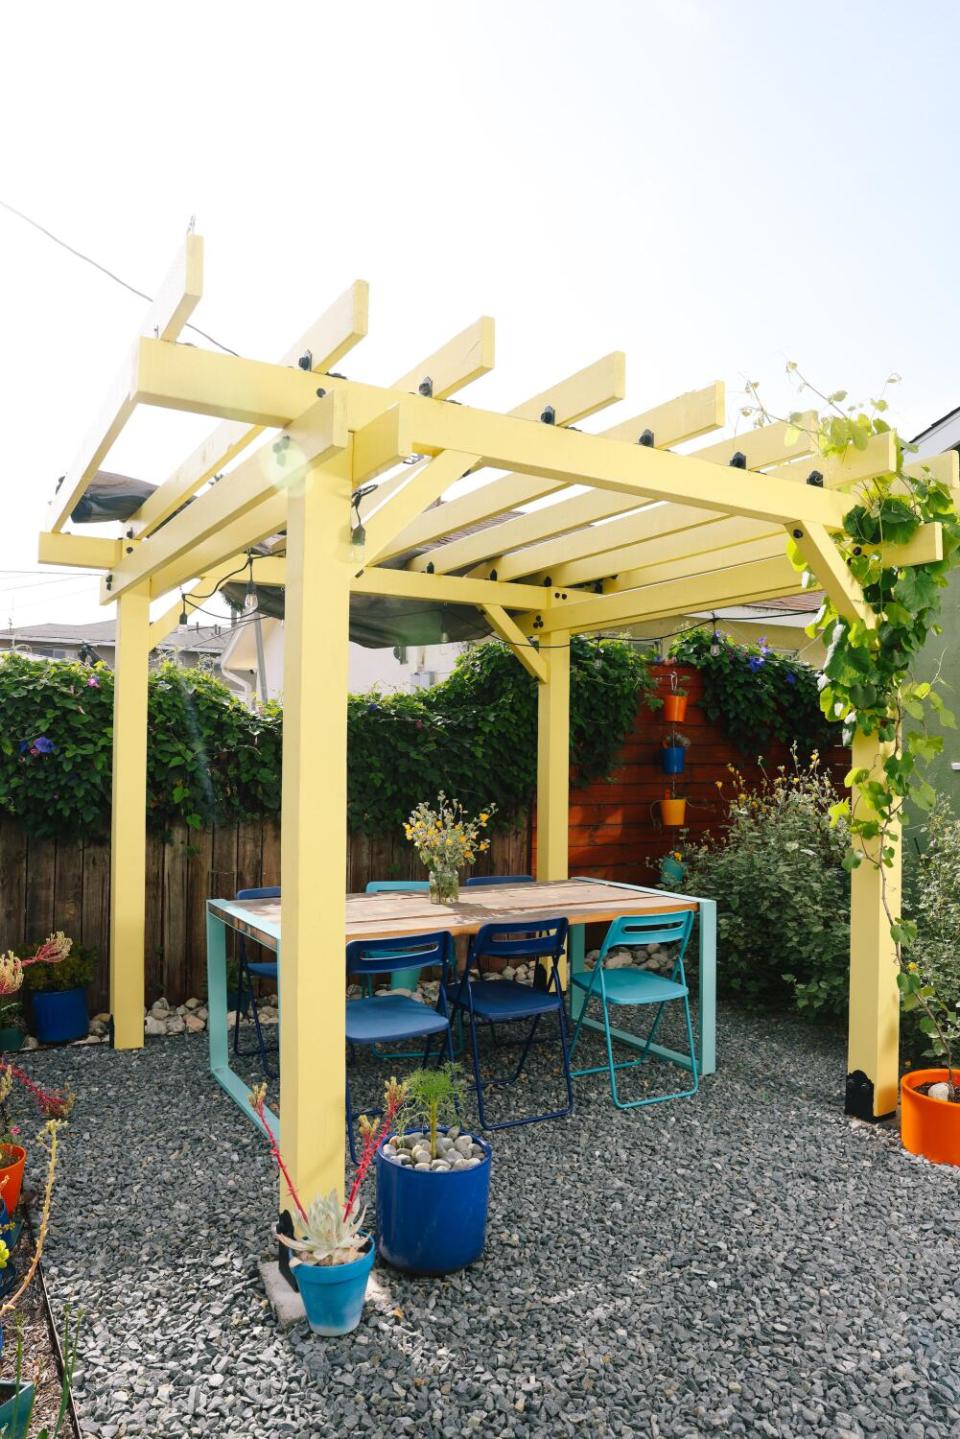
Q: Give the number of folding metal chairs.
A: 6